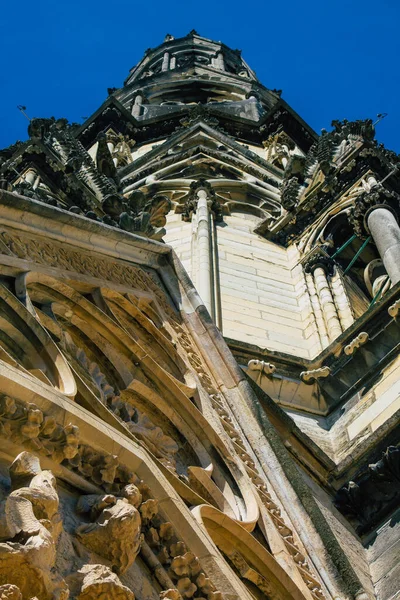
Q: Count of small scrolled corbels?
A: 4